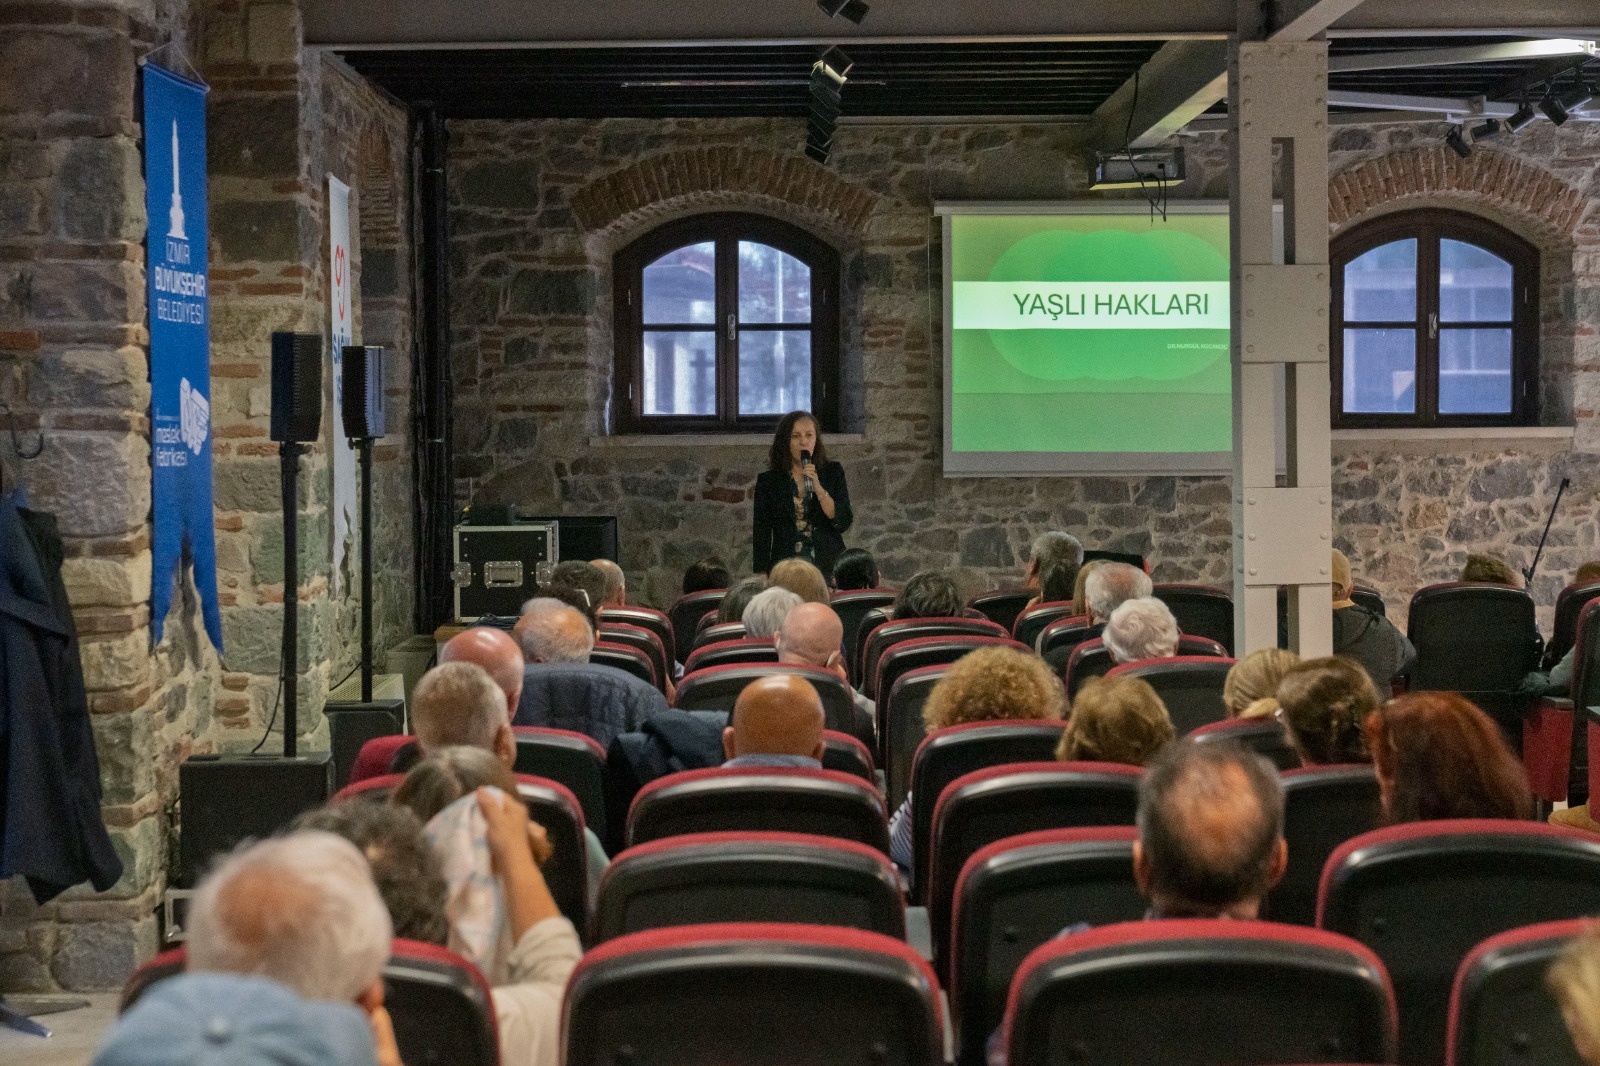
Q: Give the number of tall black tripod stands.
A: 2